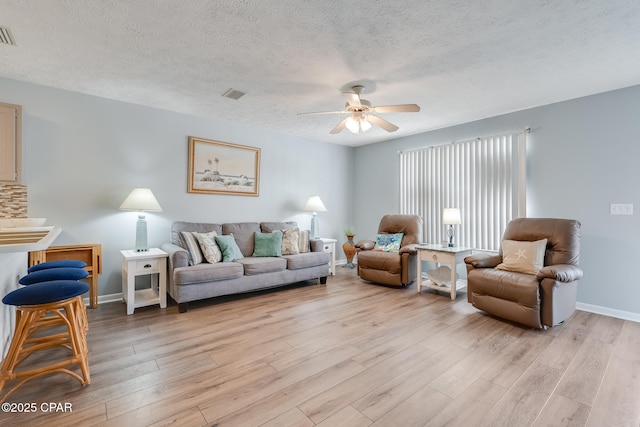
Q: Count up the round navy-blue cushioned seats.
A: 3